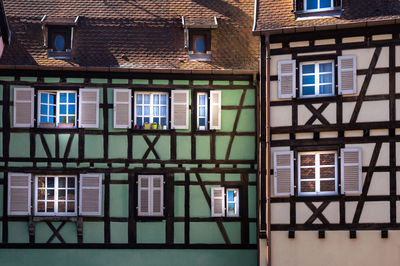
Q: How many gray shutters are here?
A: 14